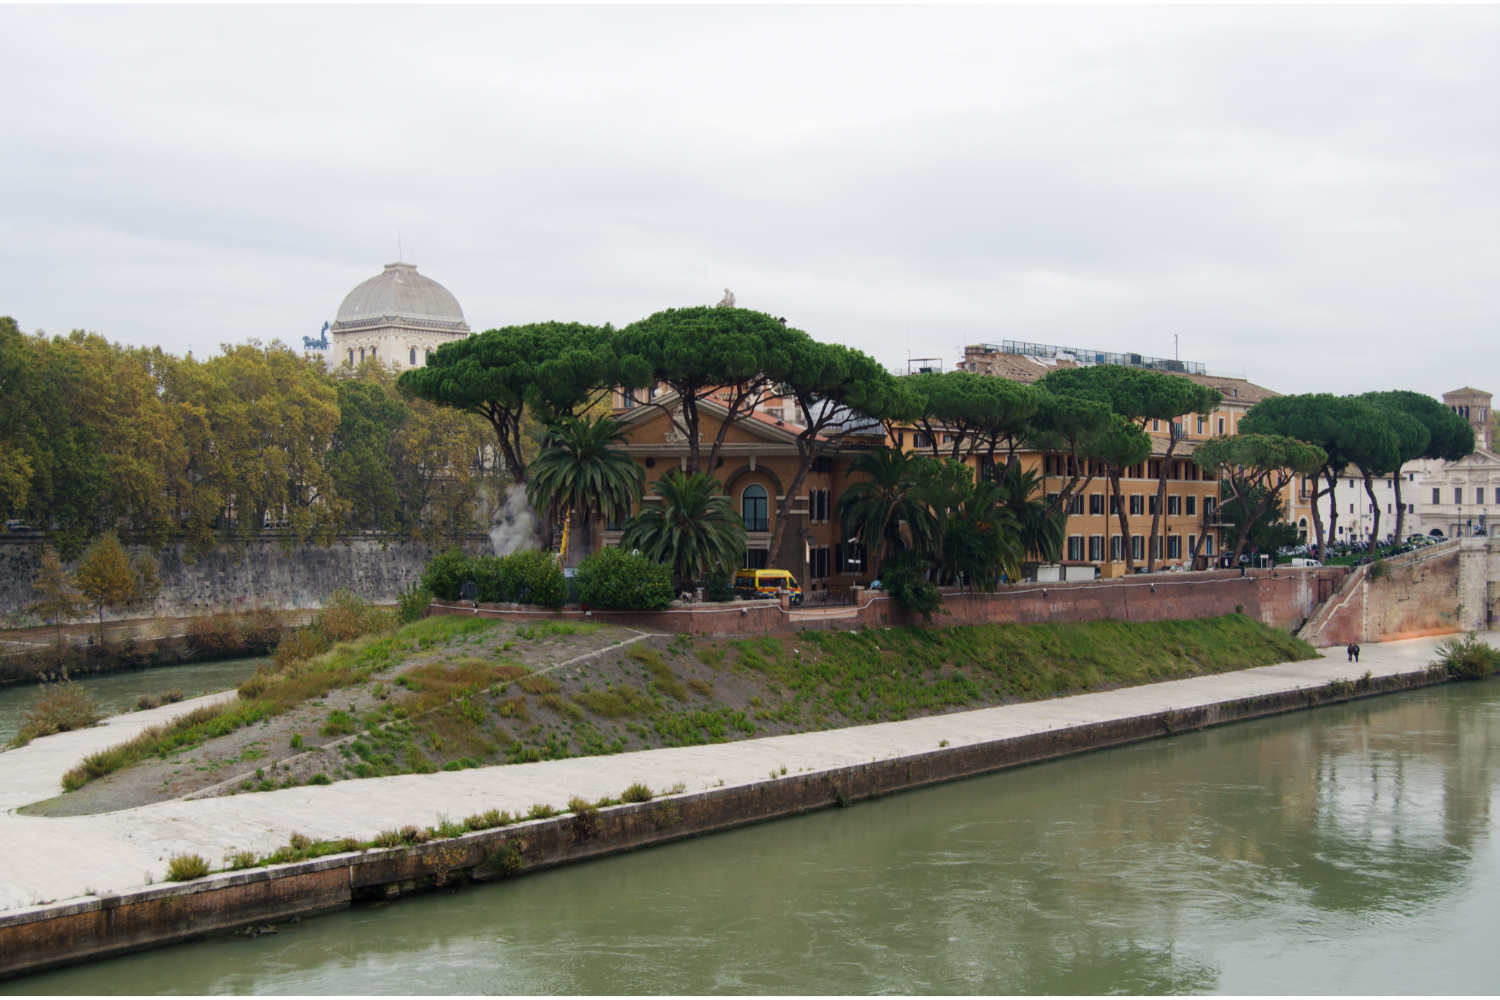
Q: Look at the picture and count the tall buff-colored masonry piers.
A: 1